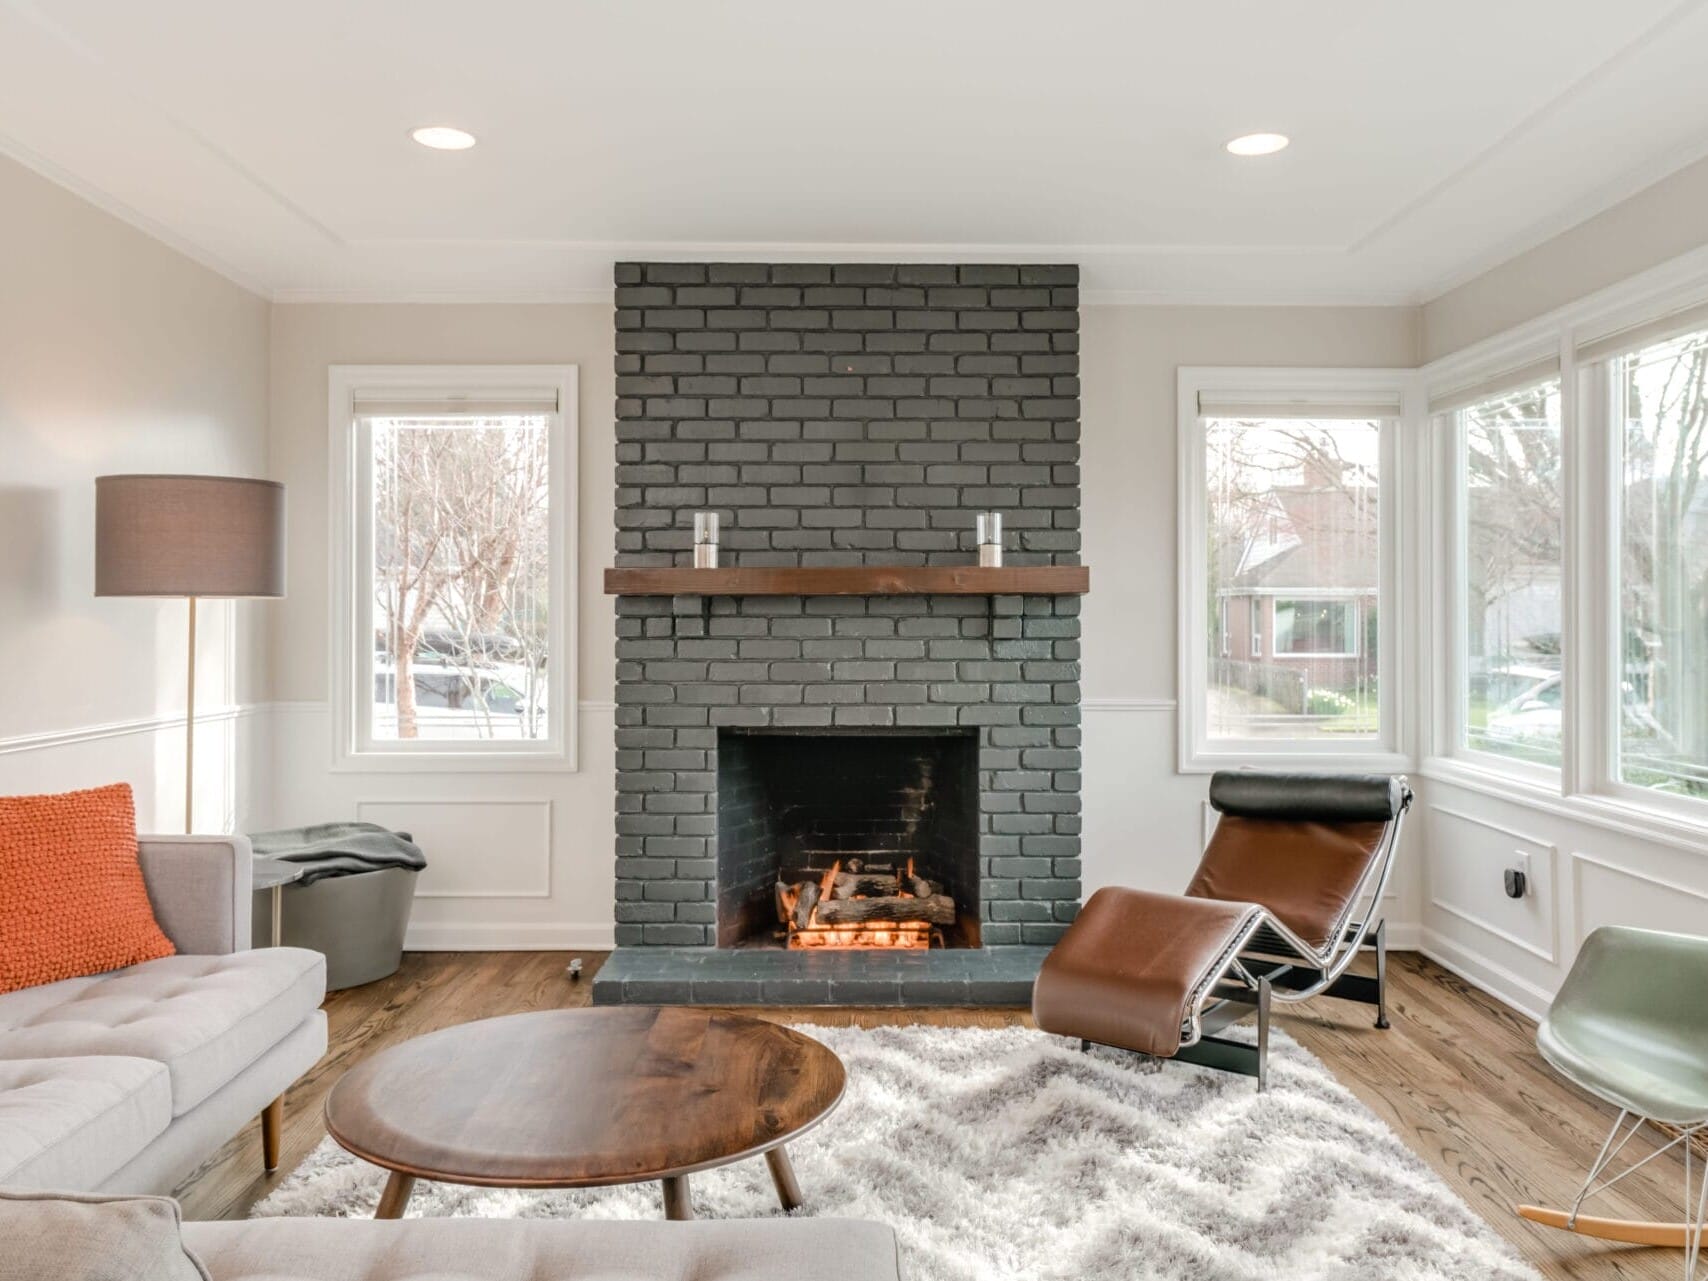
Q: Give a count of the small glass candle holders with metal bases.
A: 2